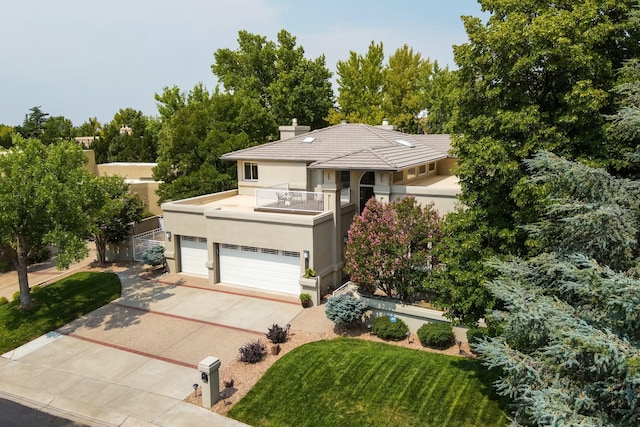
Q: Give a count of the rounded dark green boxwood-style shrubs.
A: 3